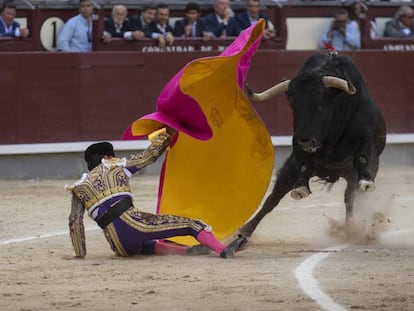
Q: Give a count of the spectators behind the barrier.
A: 11